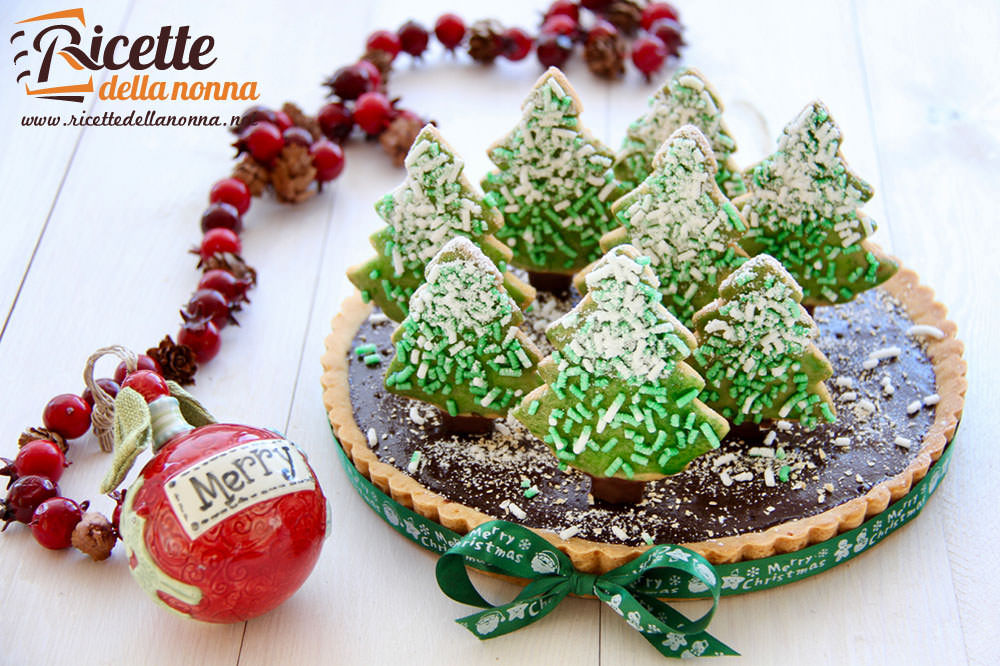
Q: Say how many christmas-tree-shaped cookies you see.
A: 8